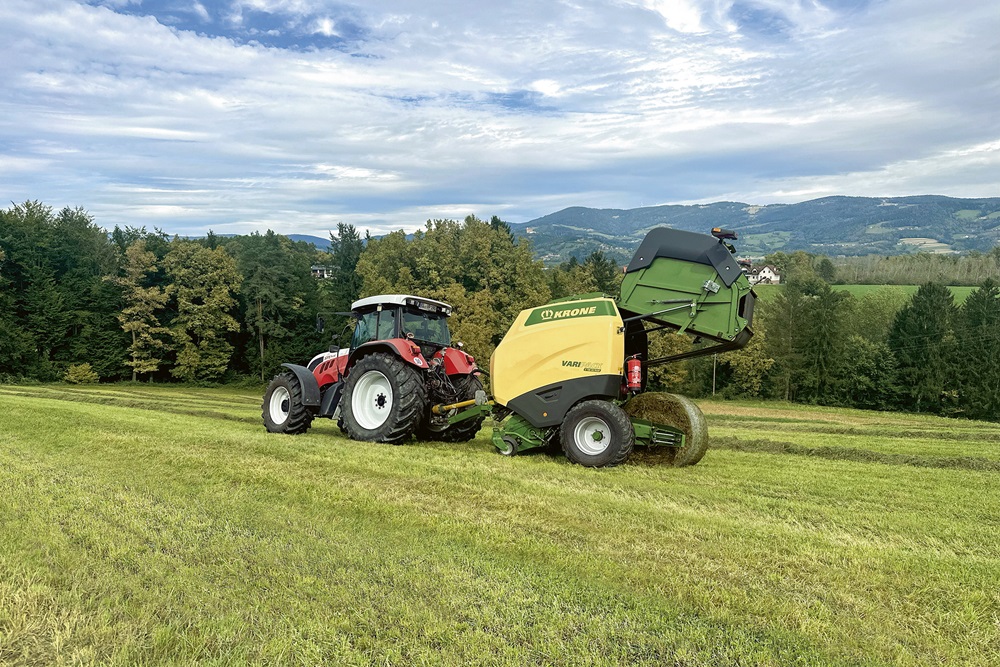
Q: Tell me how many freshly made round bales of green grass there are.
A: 1